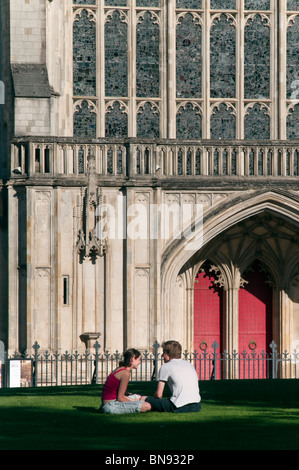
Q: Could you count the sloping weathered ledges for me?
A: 1